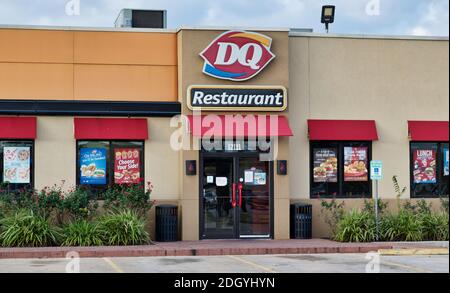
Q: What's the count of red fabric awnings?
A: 5